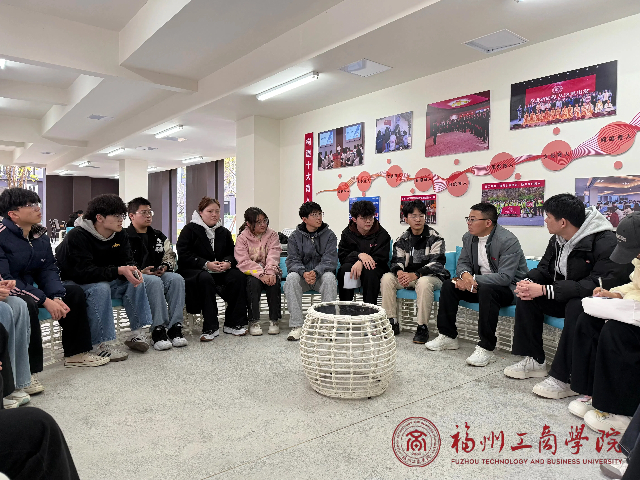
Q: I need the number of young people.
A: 11